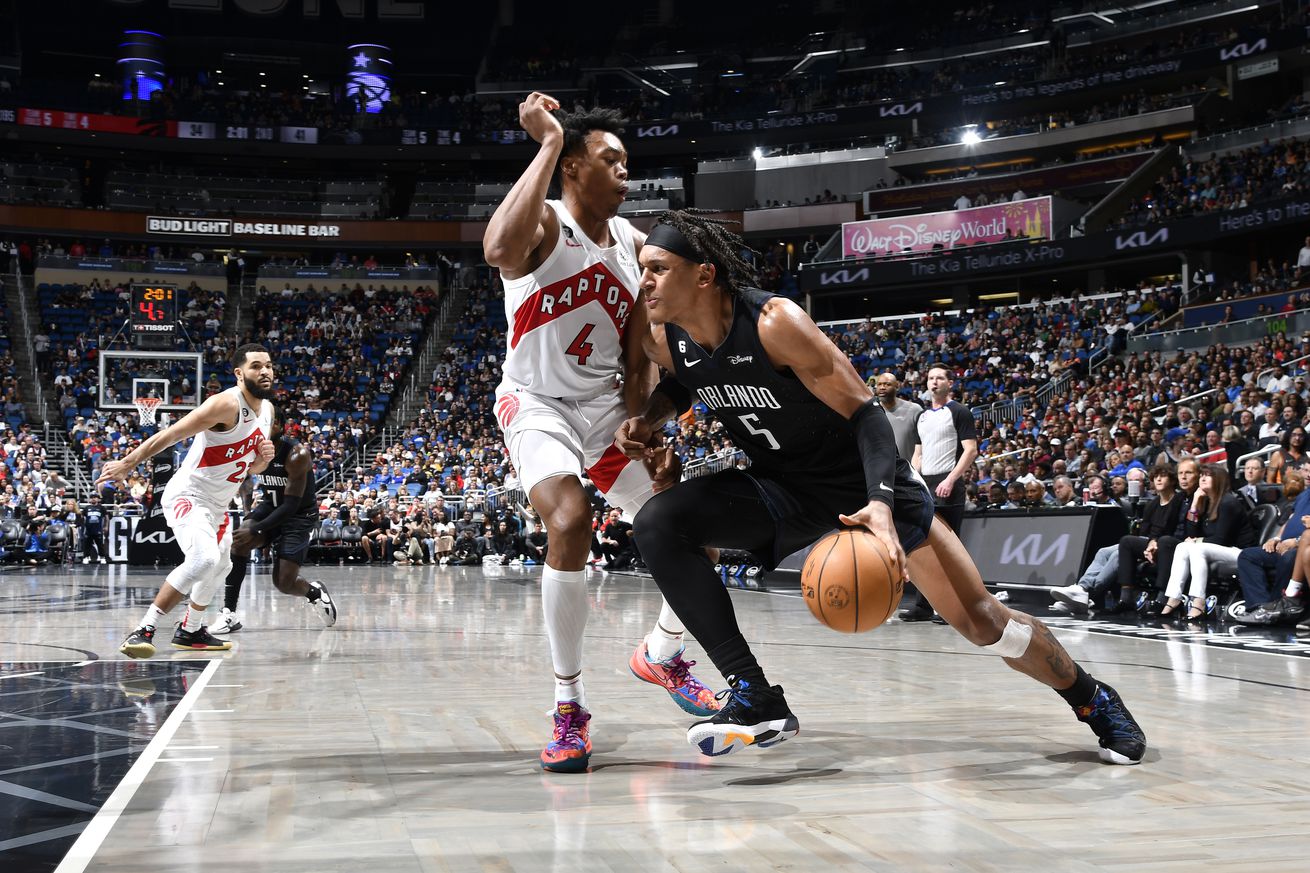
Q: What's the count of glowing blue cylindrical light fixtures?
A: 2